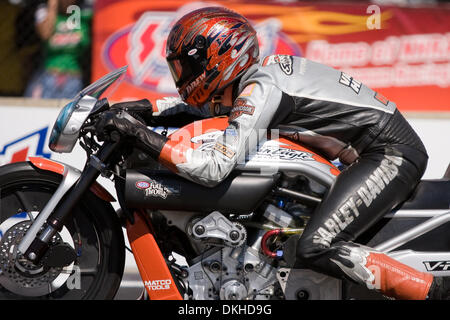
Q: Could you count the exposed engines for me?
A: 1